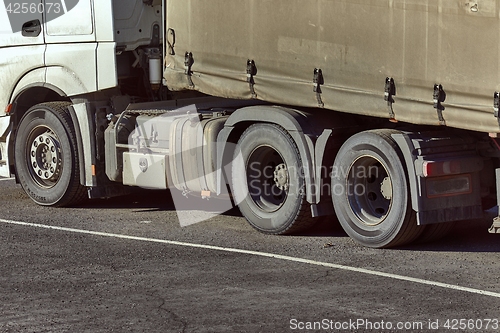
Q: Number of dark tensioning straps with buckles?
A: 6